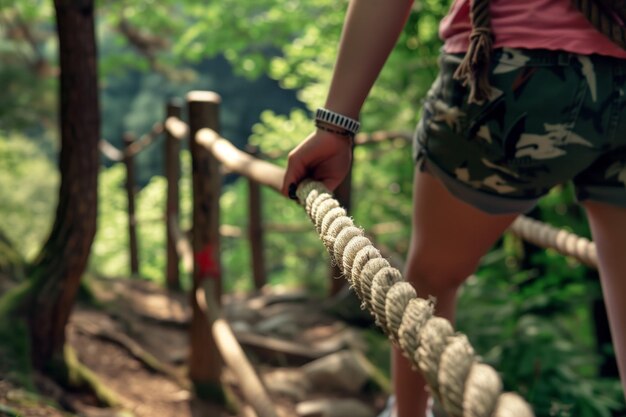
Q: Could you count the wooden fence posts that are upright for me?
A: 5